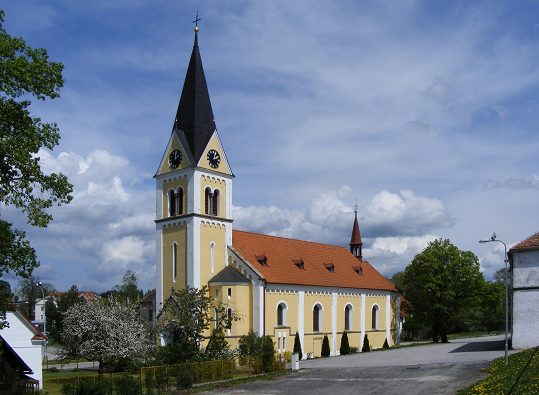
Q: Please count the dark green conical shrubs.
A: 5